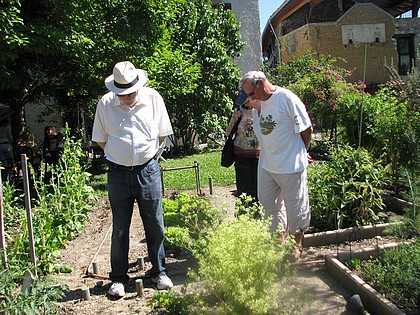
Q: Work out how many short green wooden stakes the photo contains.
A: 4